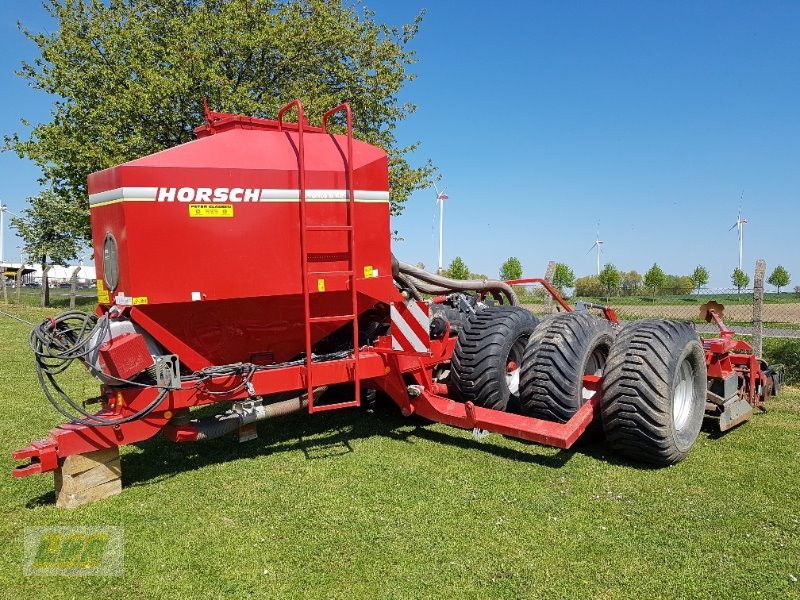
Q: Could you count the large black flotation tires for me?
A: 3